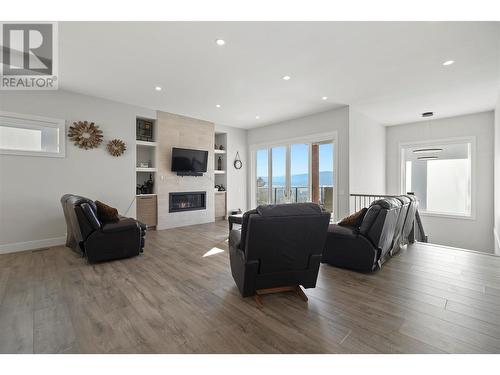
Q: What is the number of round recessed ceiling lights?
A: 7